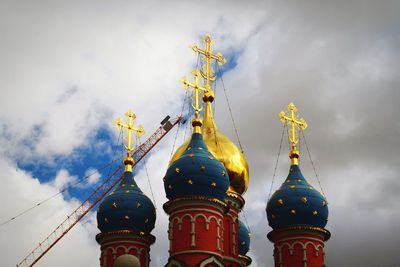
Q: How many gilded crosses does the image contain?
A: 4